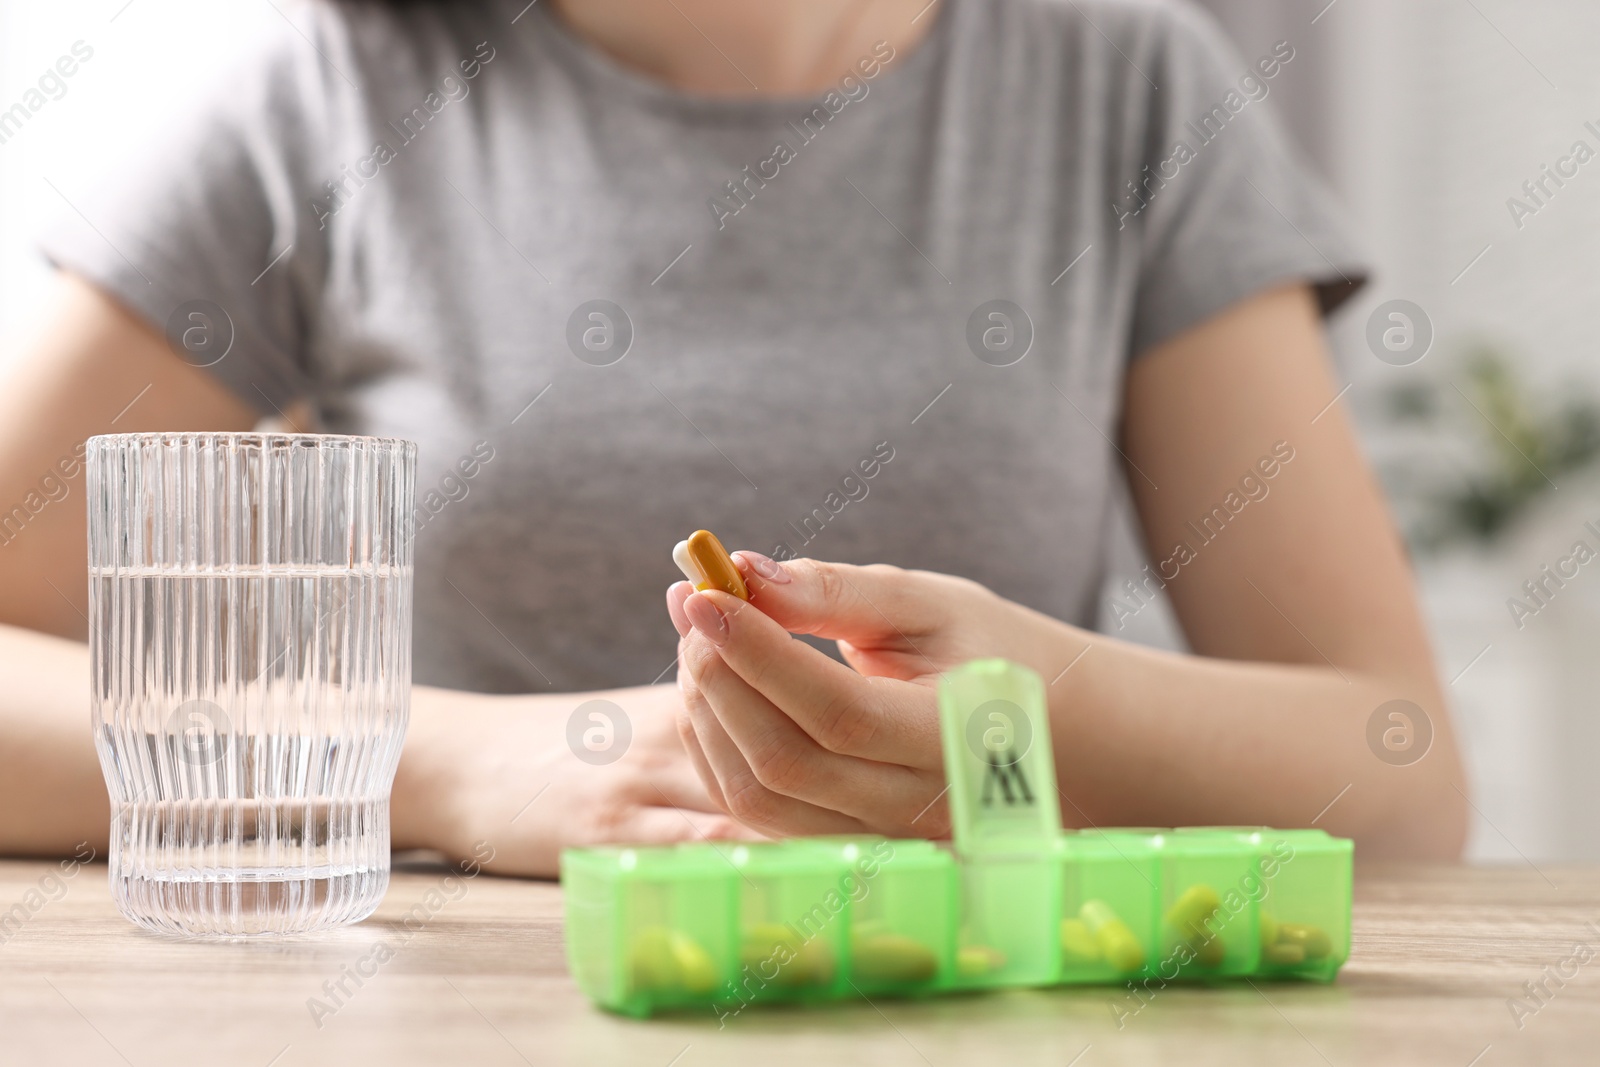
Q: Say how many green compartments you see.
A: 7